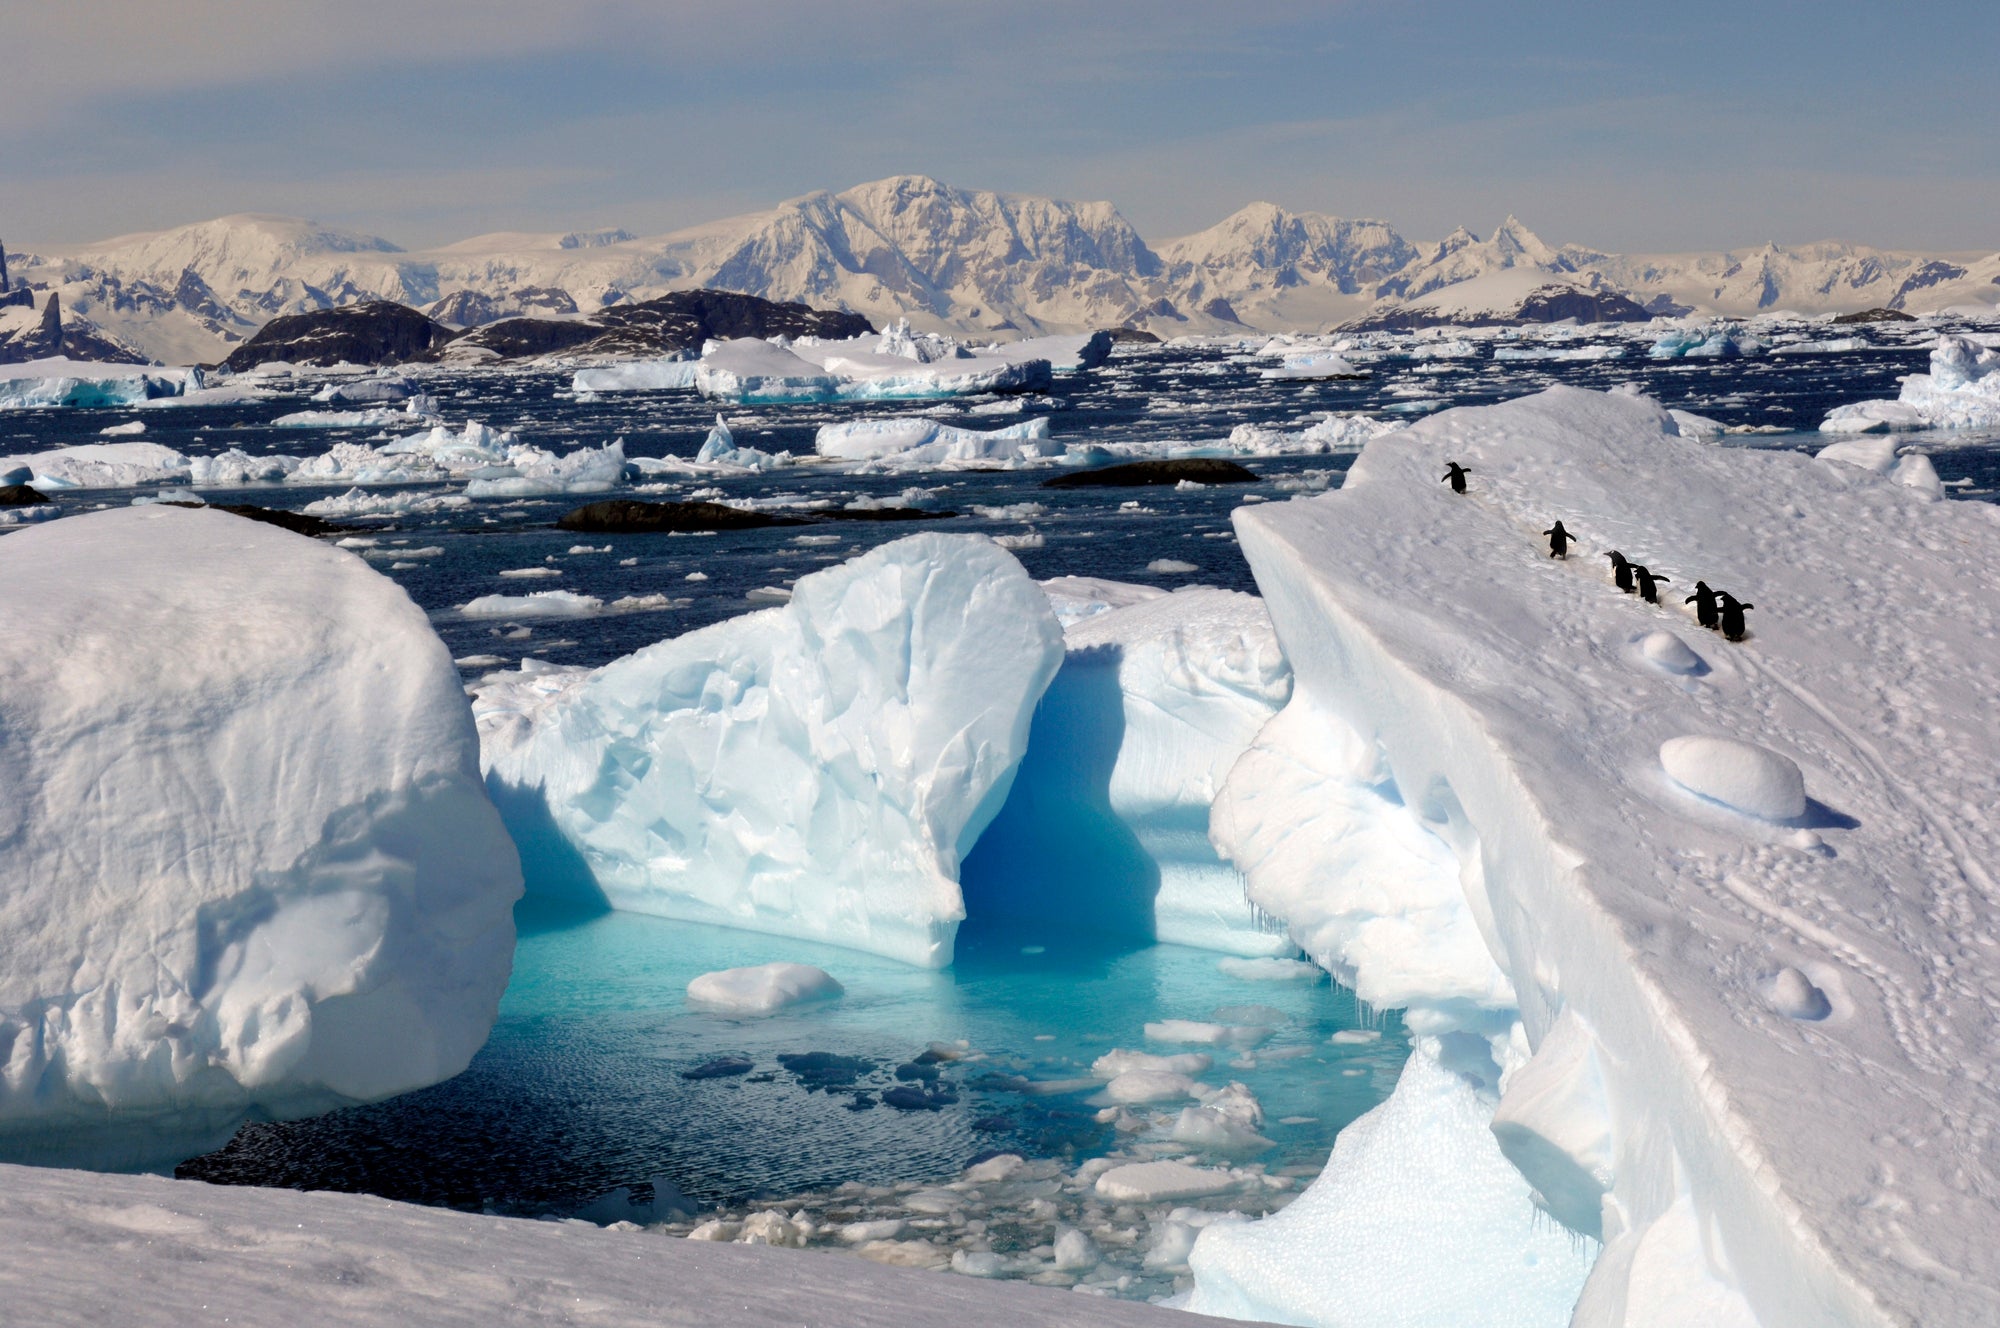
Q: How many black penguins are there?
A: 6